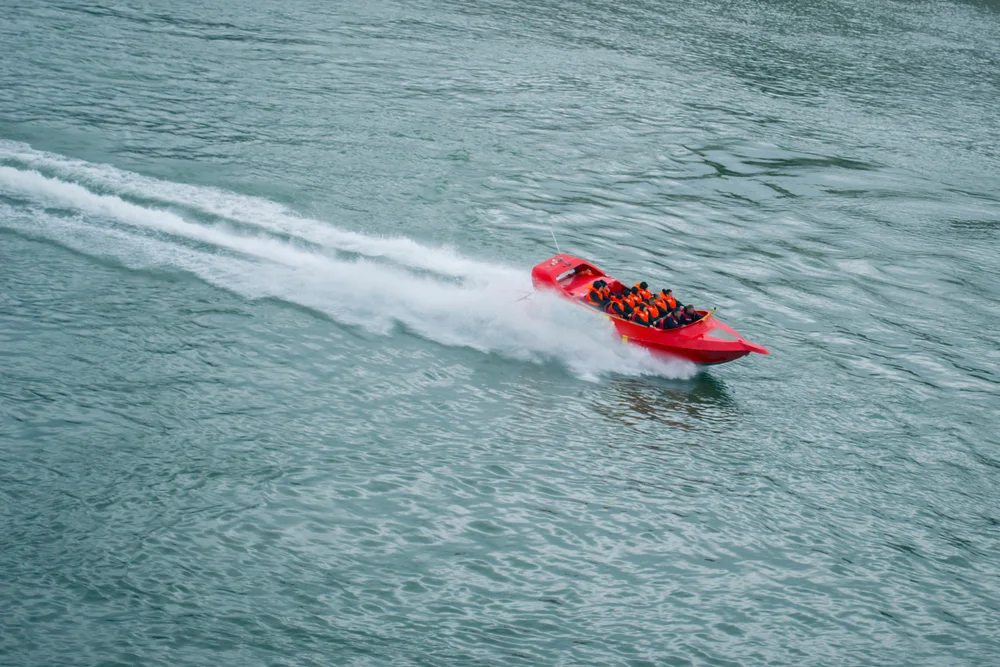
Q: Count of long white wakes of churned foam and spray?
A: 1